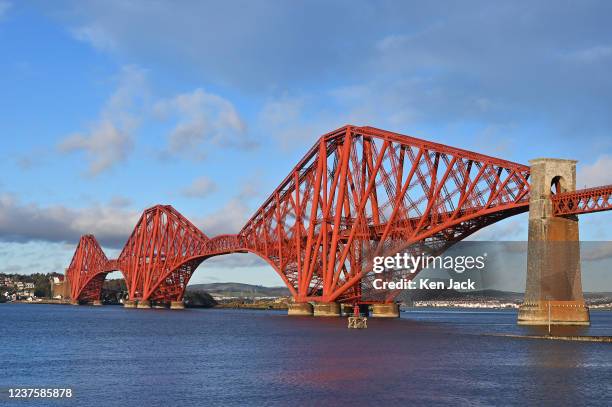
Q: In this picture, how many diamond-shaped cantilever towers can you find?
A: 3